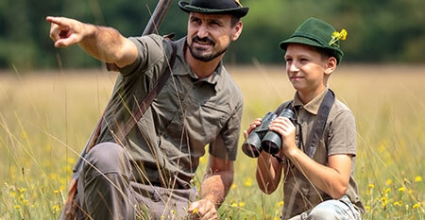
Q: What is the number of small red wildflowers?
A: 0